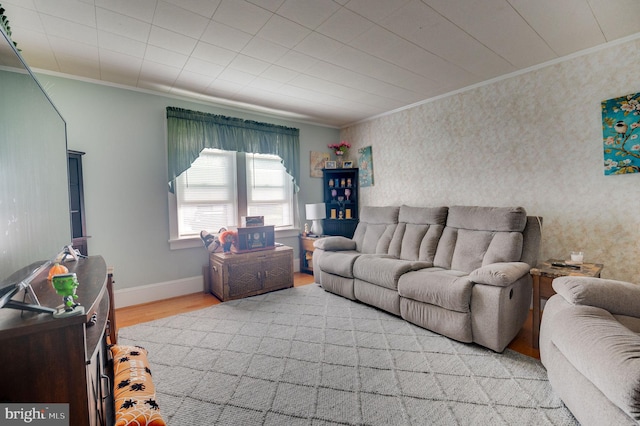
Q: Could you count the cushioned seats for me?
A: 4